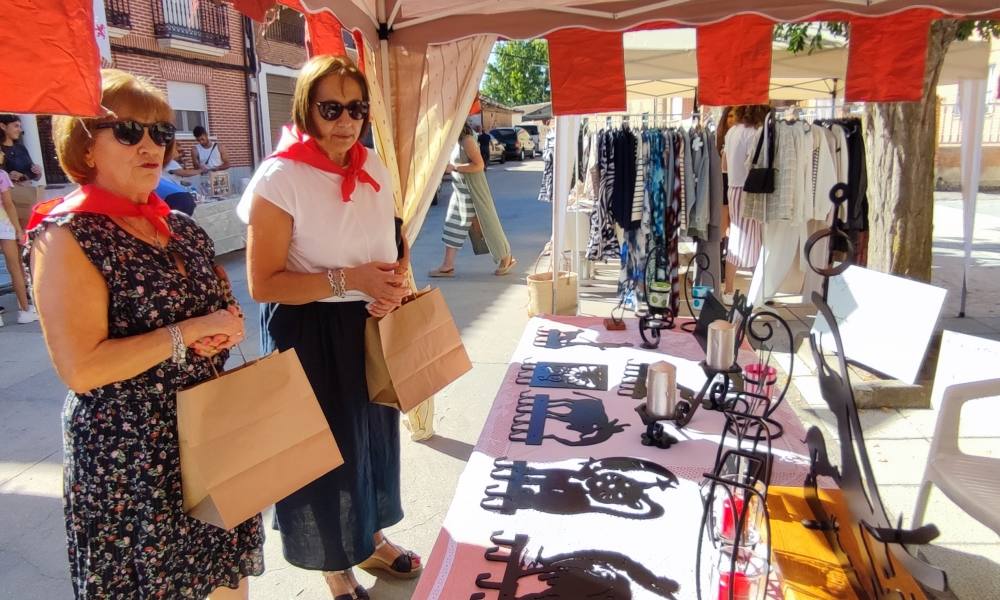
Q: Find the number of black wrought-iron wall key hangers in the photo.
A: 6